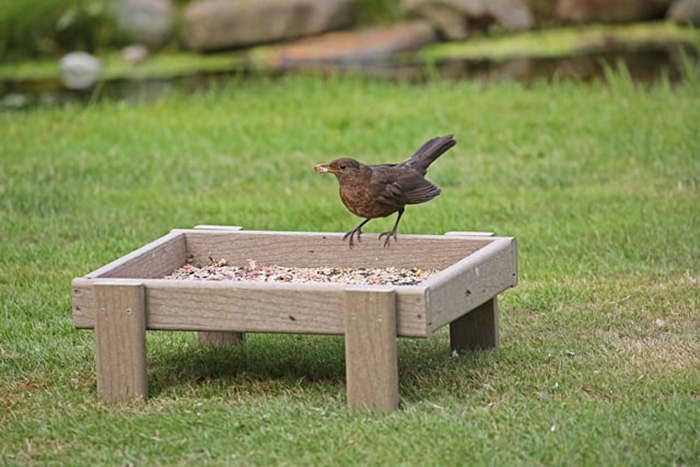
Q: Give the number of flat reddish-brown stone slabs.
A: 1